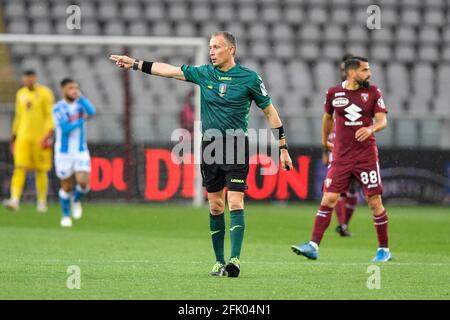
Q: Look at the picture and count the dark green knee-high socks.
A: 2